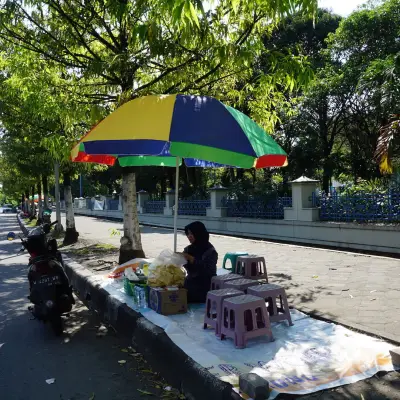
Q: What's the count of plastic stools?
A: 7